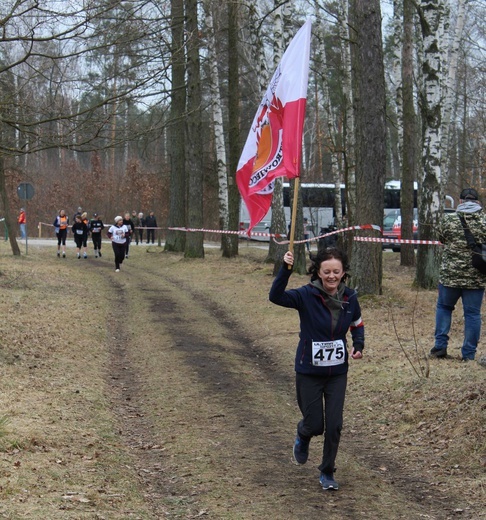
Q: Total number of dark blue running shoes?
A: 2